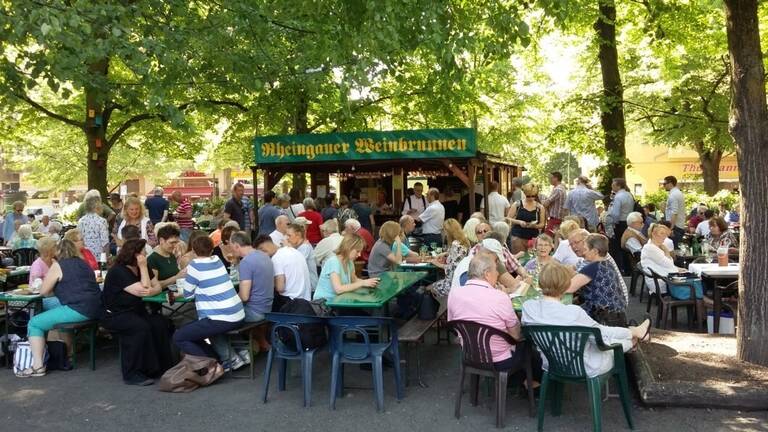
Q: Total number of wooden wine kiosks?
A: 1